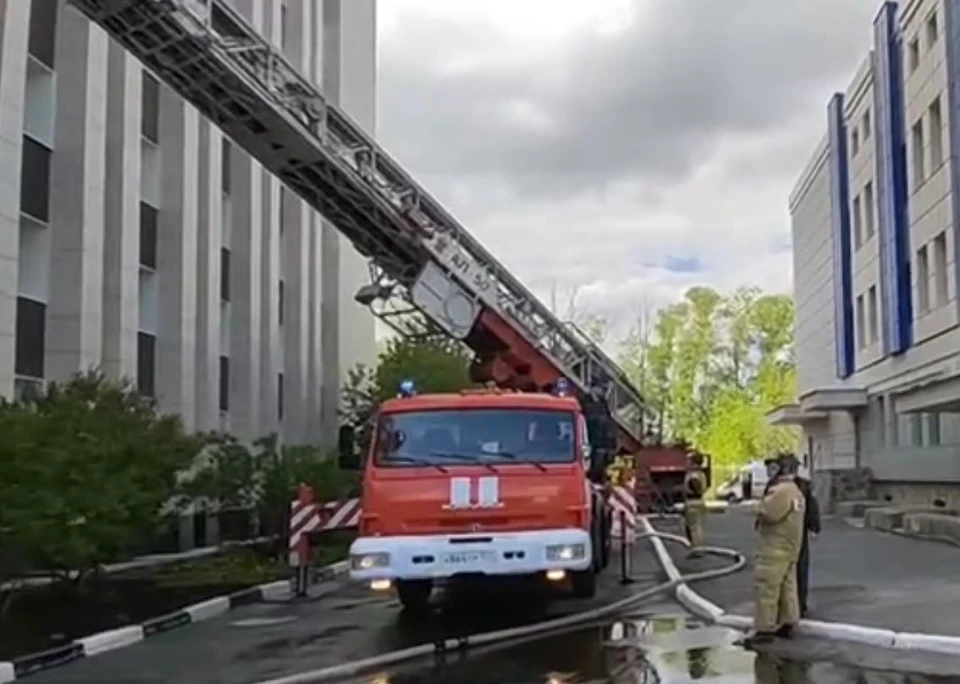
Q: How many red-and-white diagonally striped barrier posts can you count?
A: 2